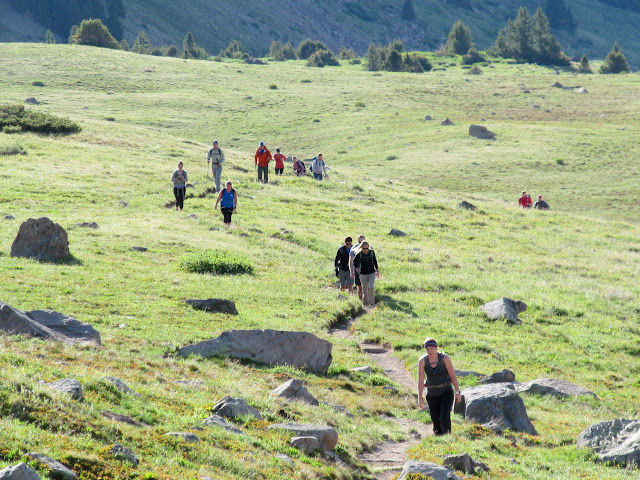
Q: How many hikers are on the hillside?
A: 13